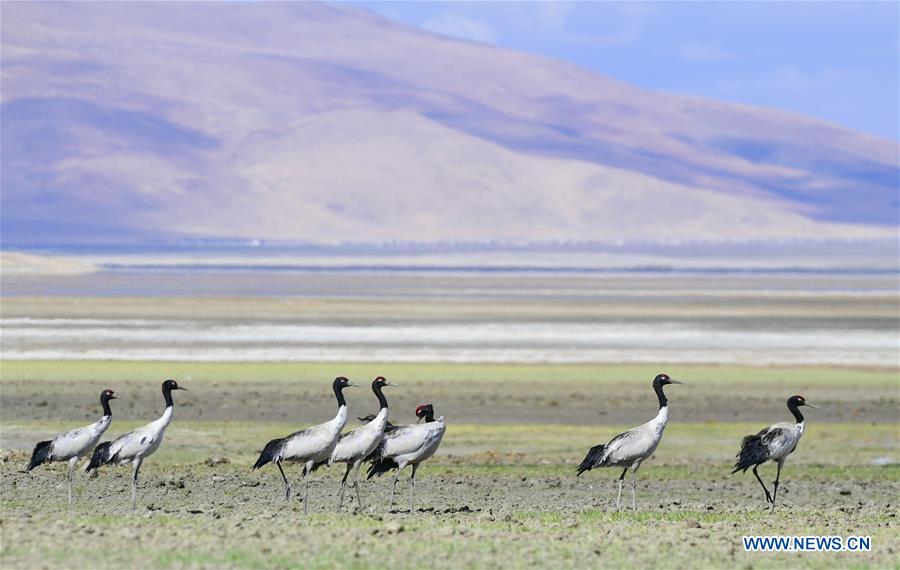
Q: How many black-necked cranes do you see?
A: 7